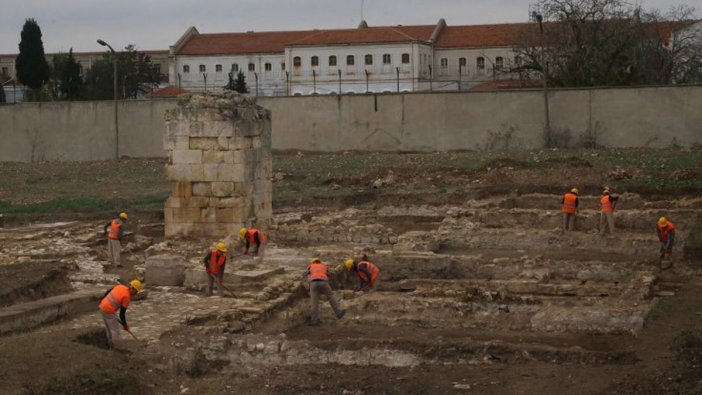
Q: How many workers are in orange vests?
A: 9